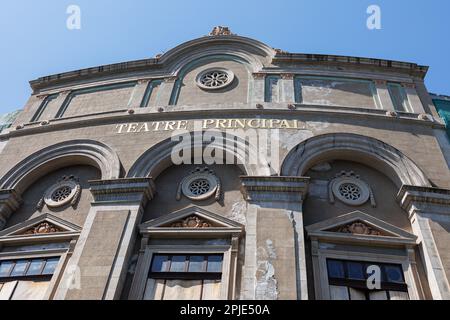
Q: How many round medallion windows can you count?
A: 4